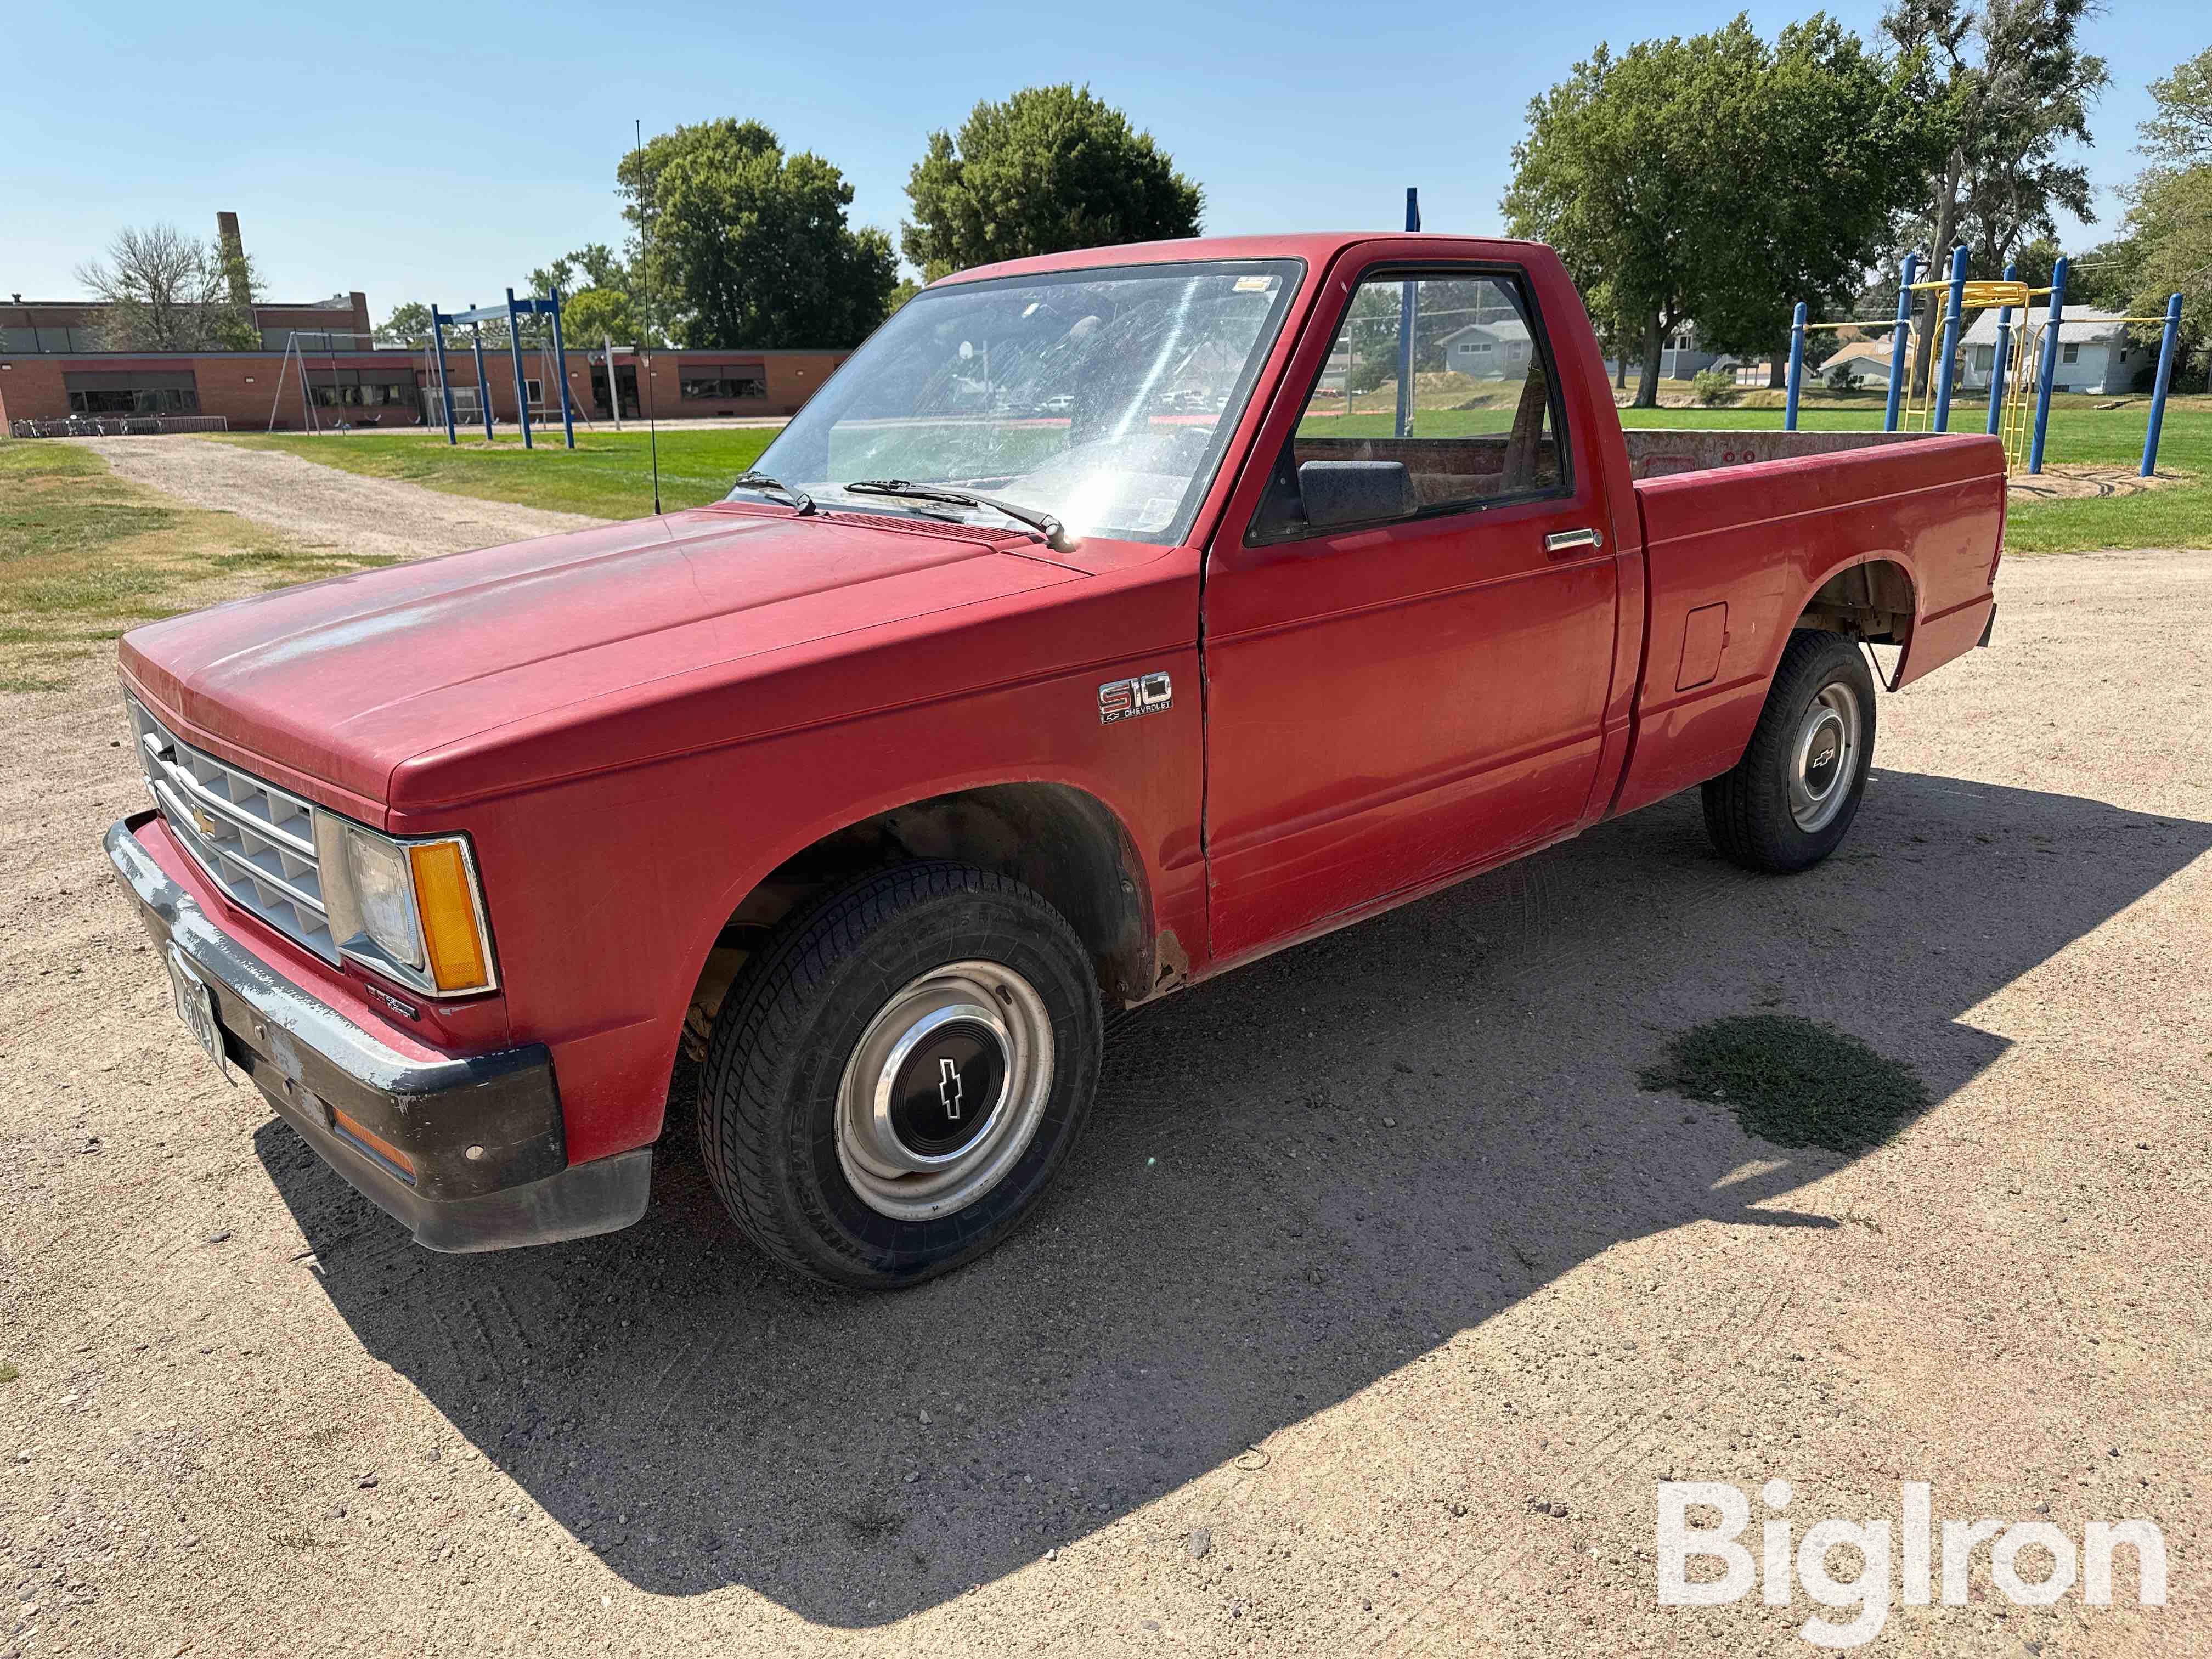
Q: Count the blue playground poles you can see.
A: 11